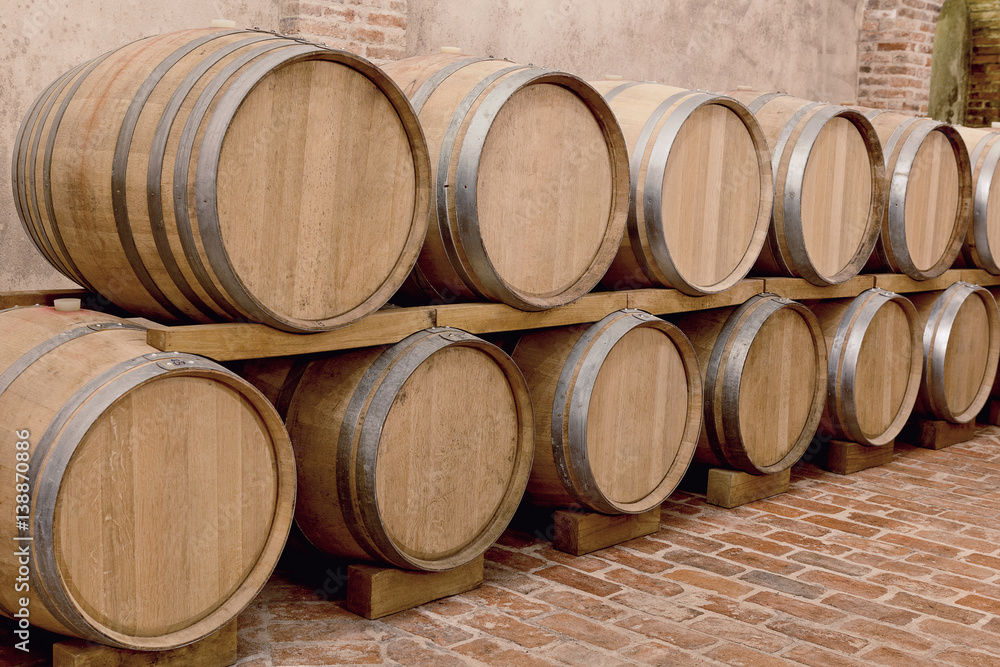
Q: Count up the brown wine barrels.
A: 12